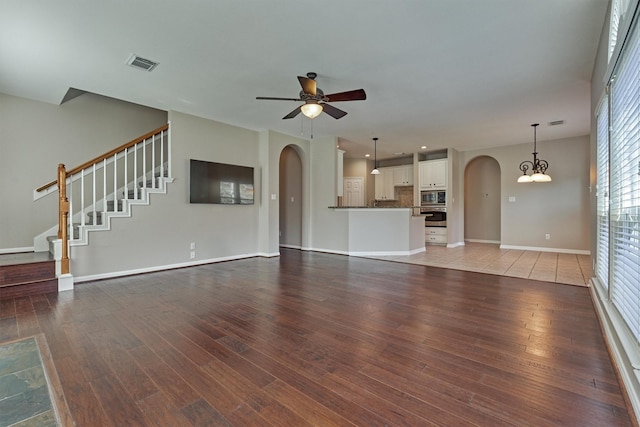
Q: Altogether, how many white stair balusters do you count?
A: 10